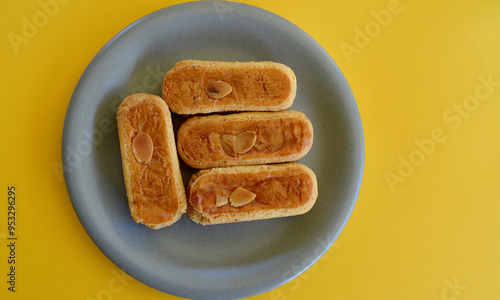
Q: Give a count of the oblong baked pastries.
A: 4